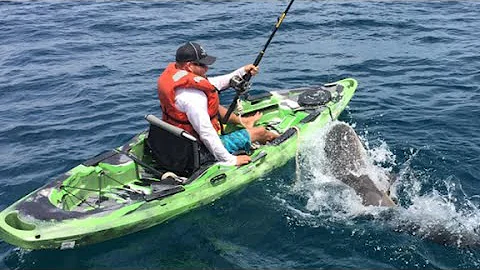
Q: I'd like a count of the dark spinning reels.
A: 1